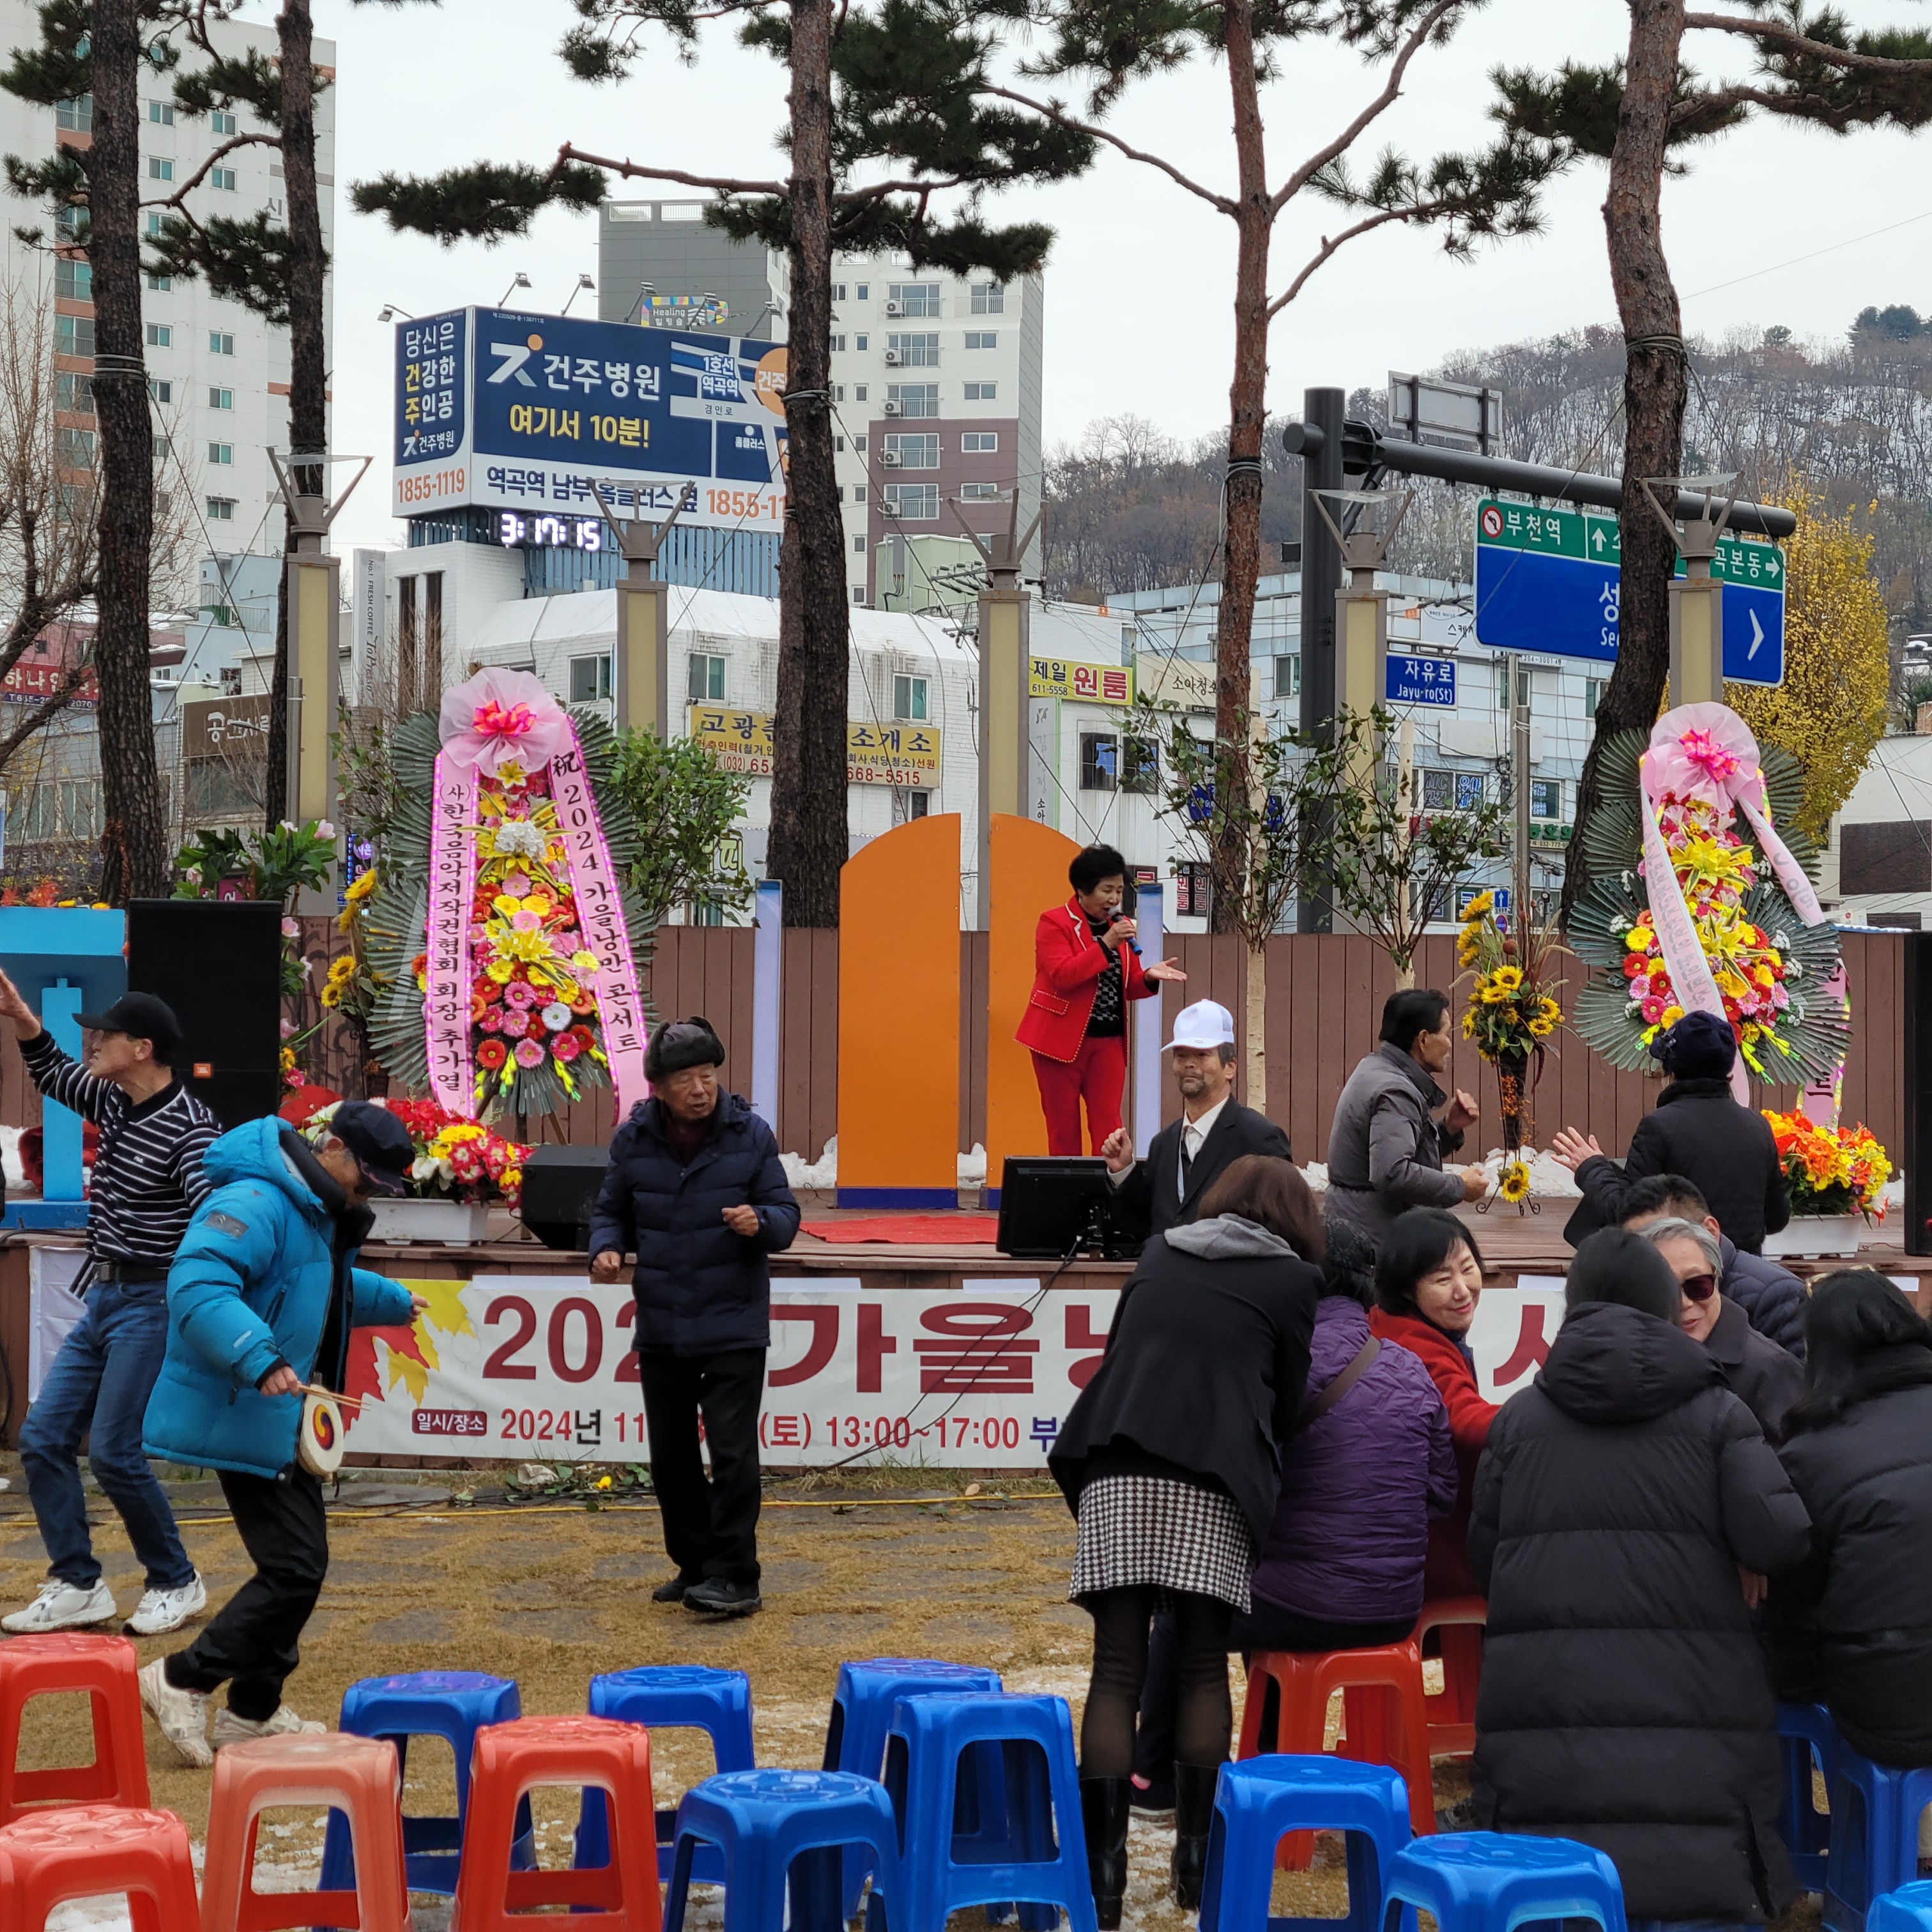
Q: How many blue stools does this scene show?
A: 10